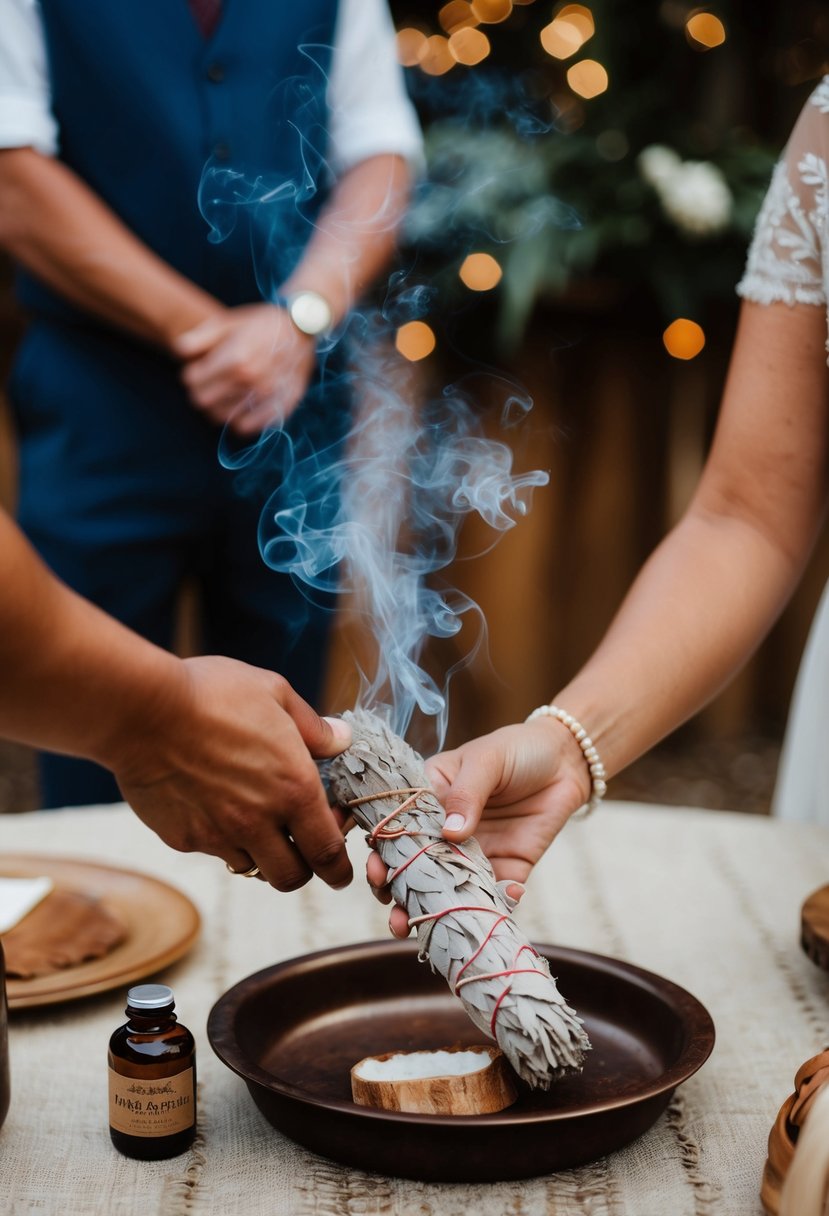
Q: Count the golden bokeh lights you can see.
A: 12